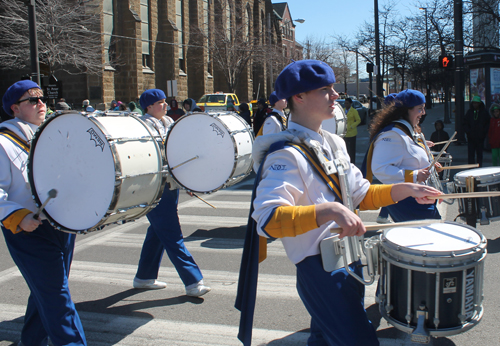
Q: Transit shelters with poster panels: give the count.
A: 1